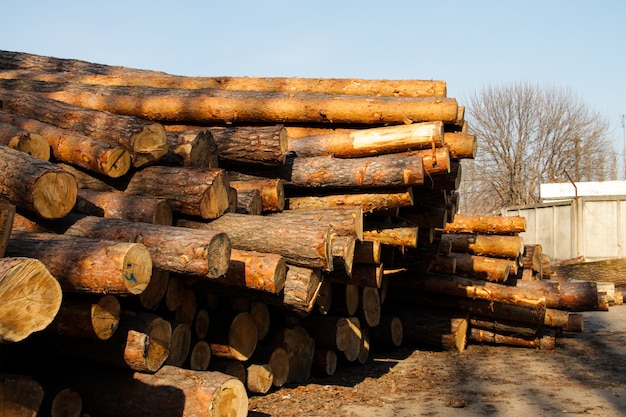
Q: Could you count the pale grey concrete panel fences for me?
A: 1